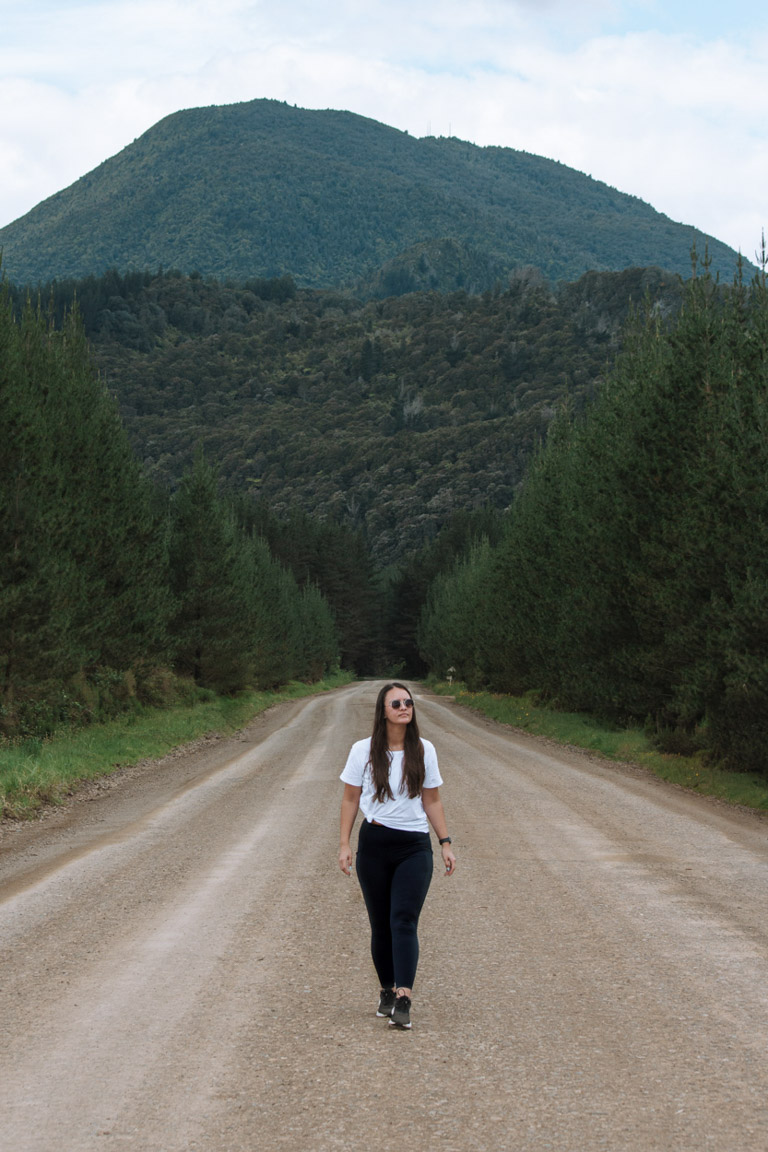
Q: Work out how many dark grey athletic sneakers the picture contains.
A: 2